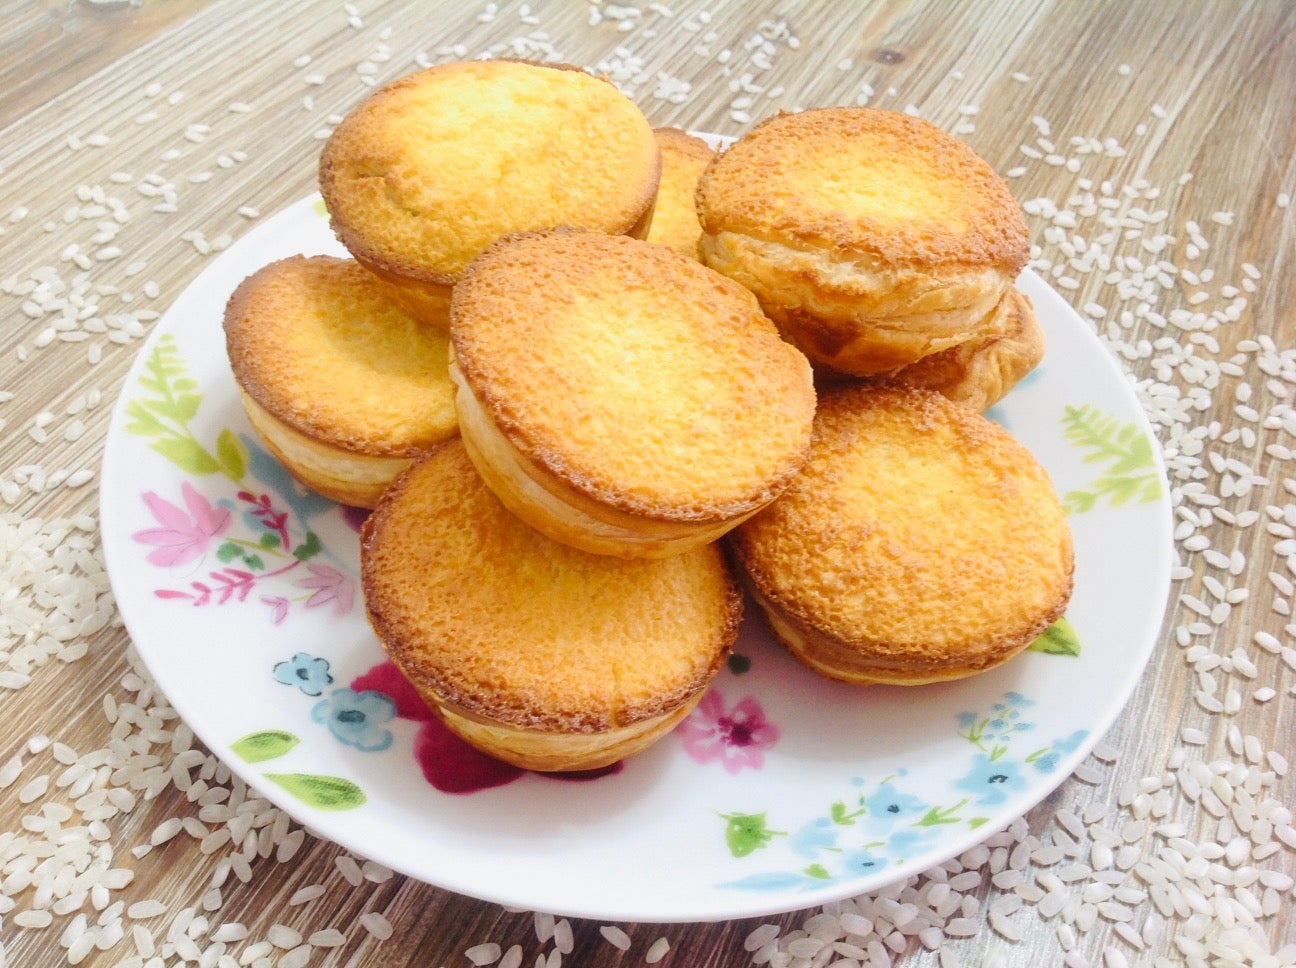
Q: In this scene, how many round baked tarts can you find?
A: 8